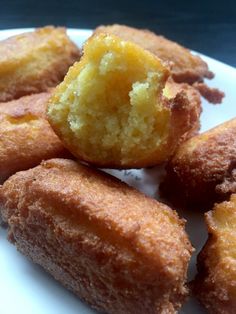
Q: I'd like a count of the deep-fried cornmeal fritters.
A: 7